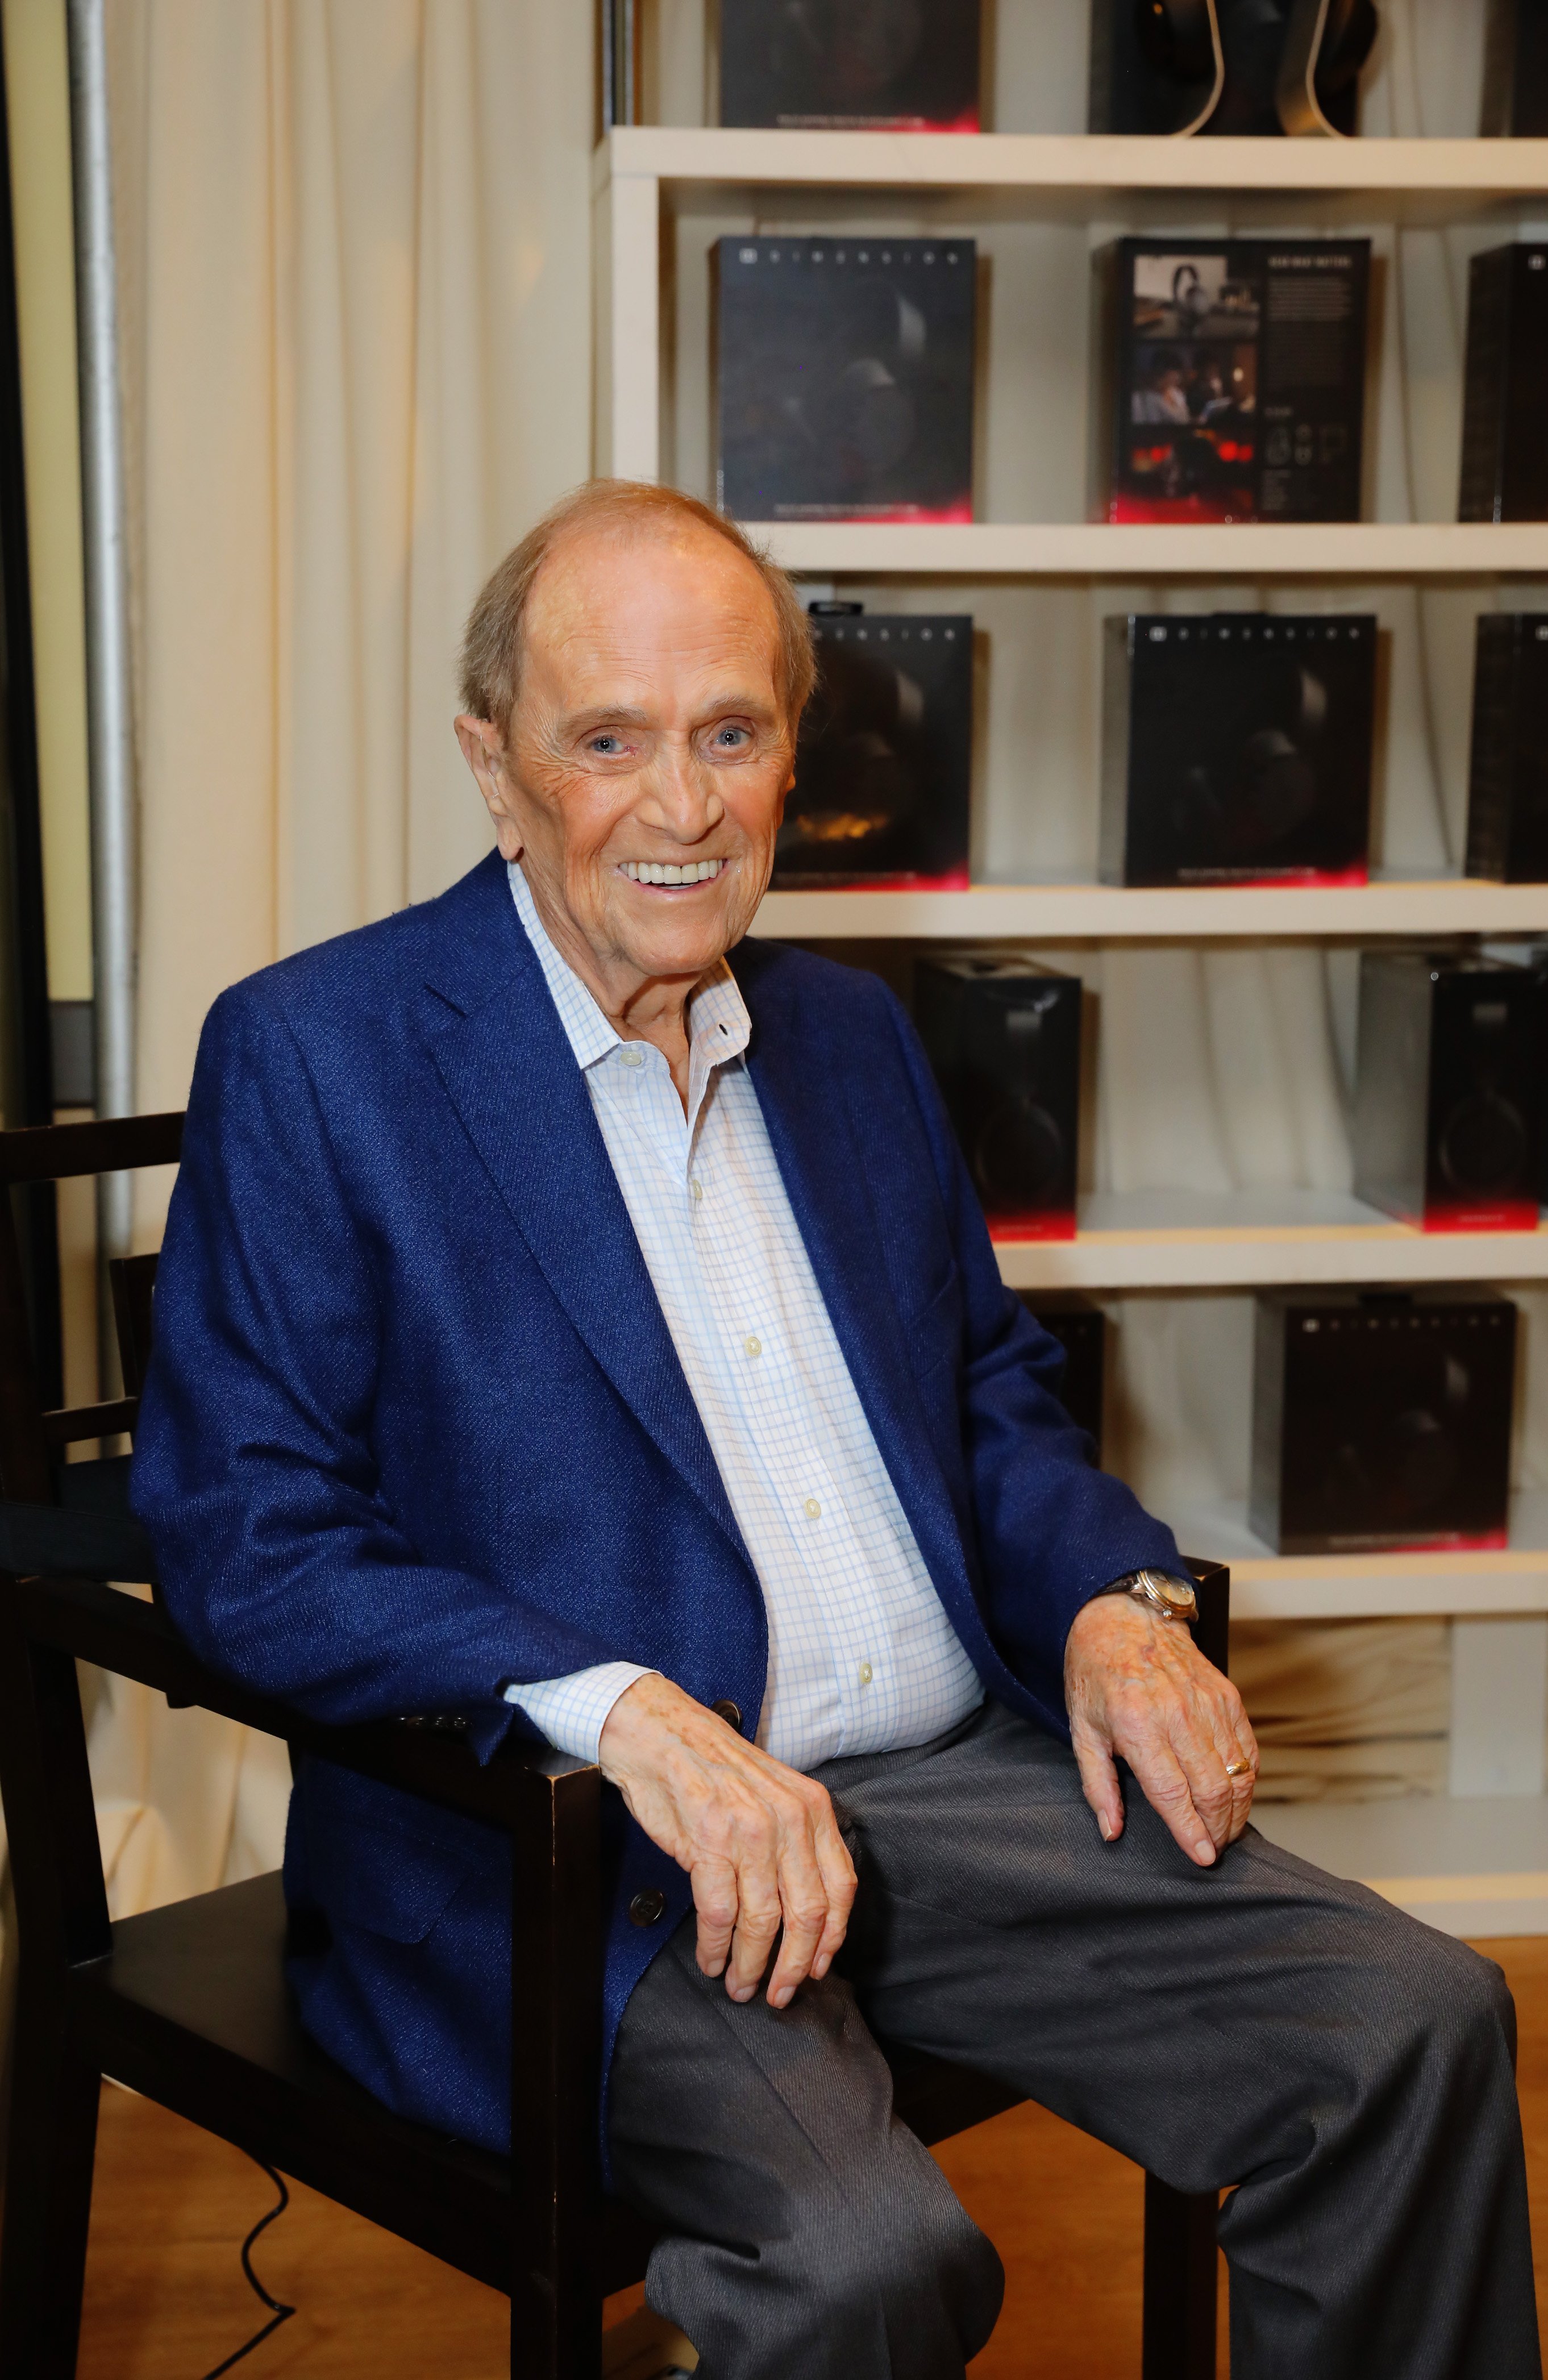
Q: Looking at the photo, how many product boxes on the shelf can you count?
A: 13